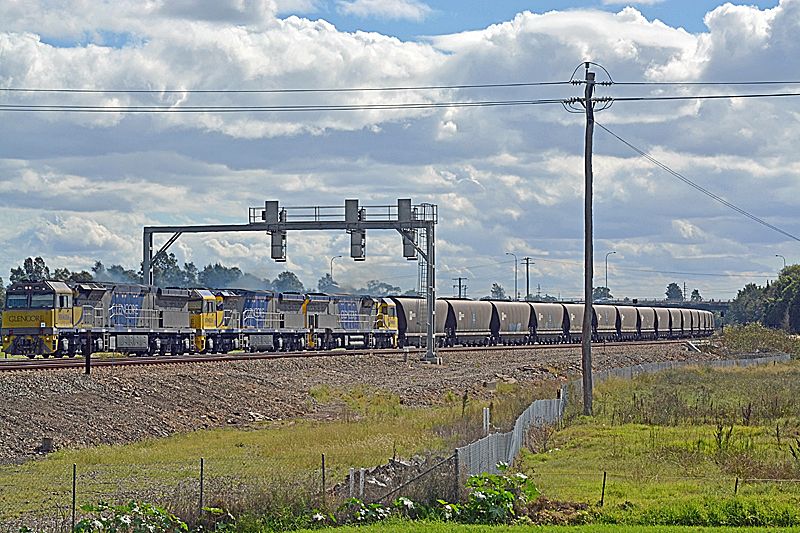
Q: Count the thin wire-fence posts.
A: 5